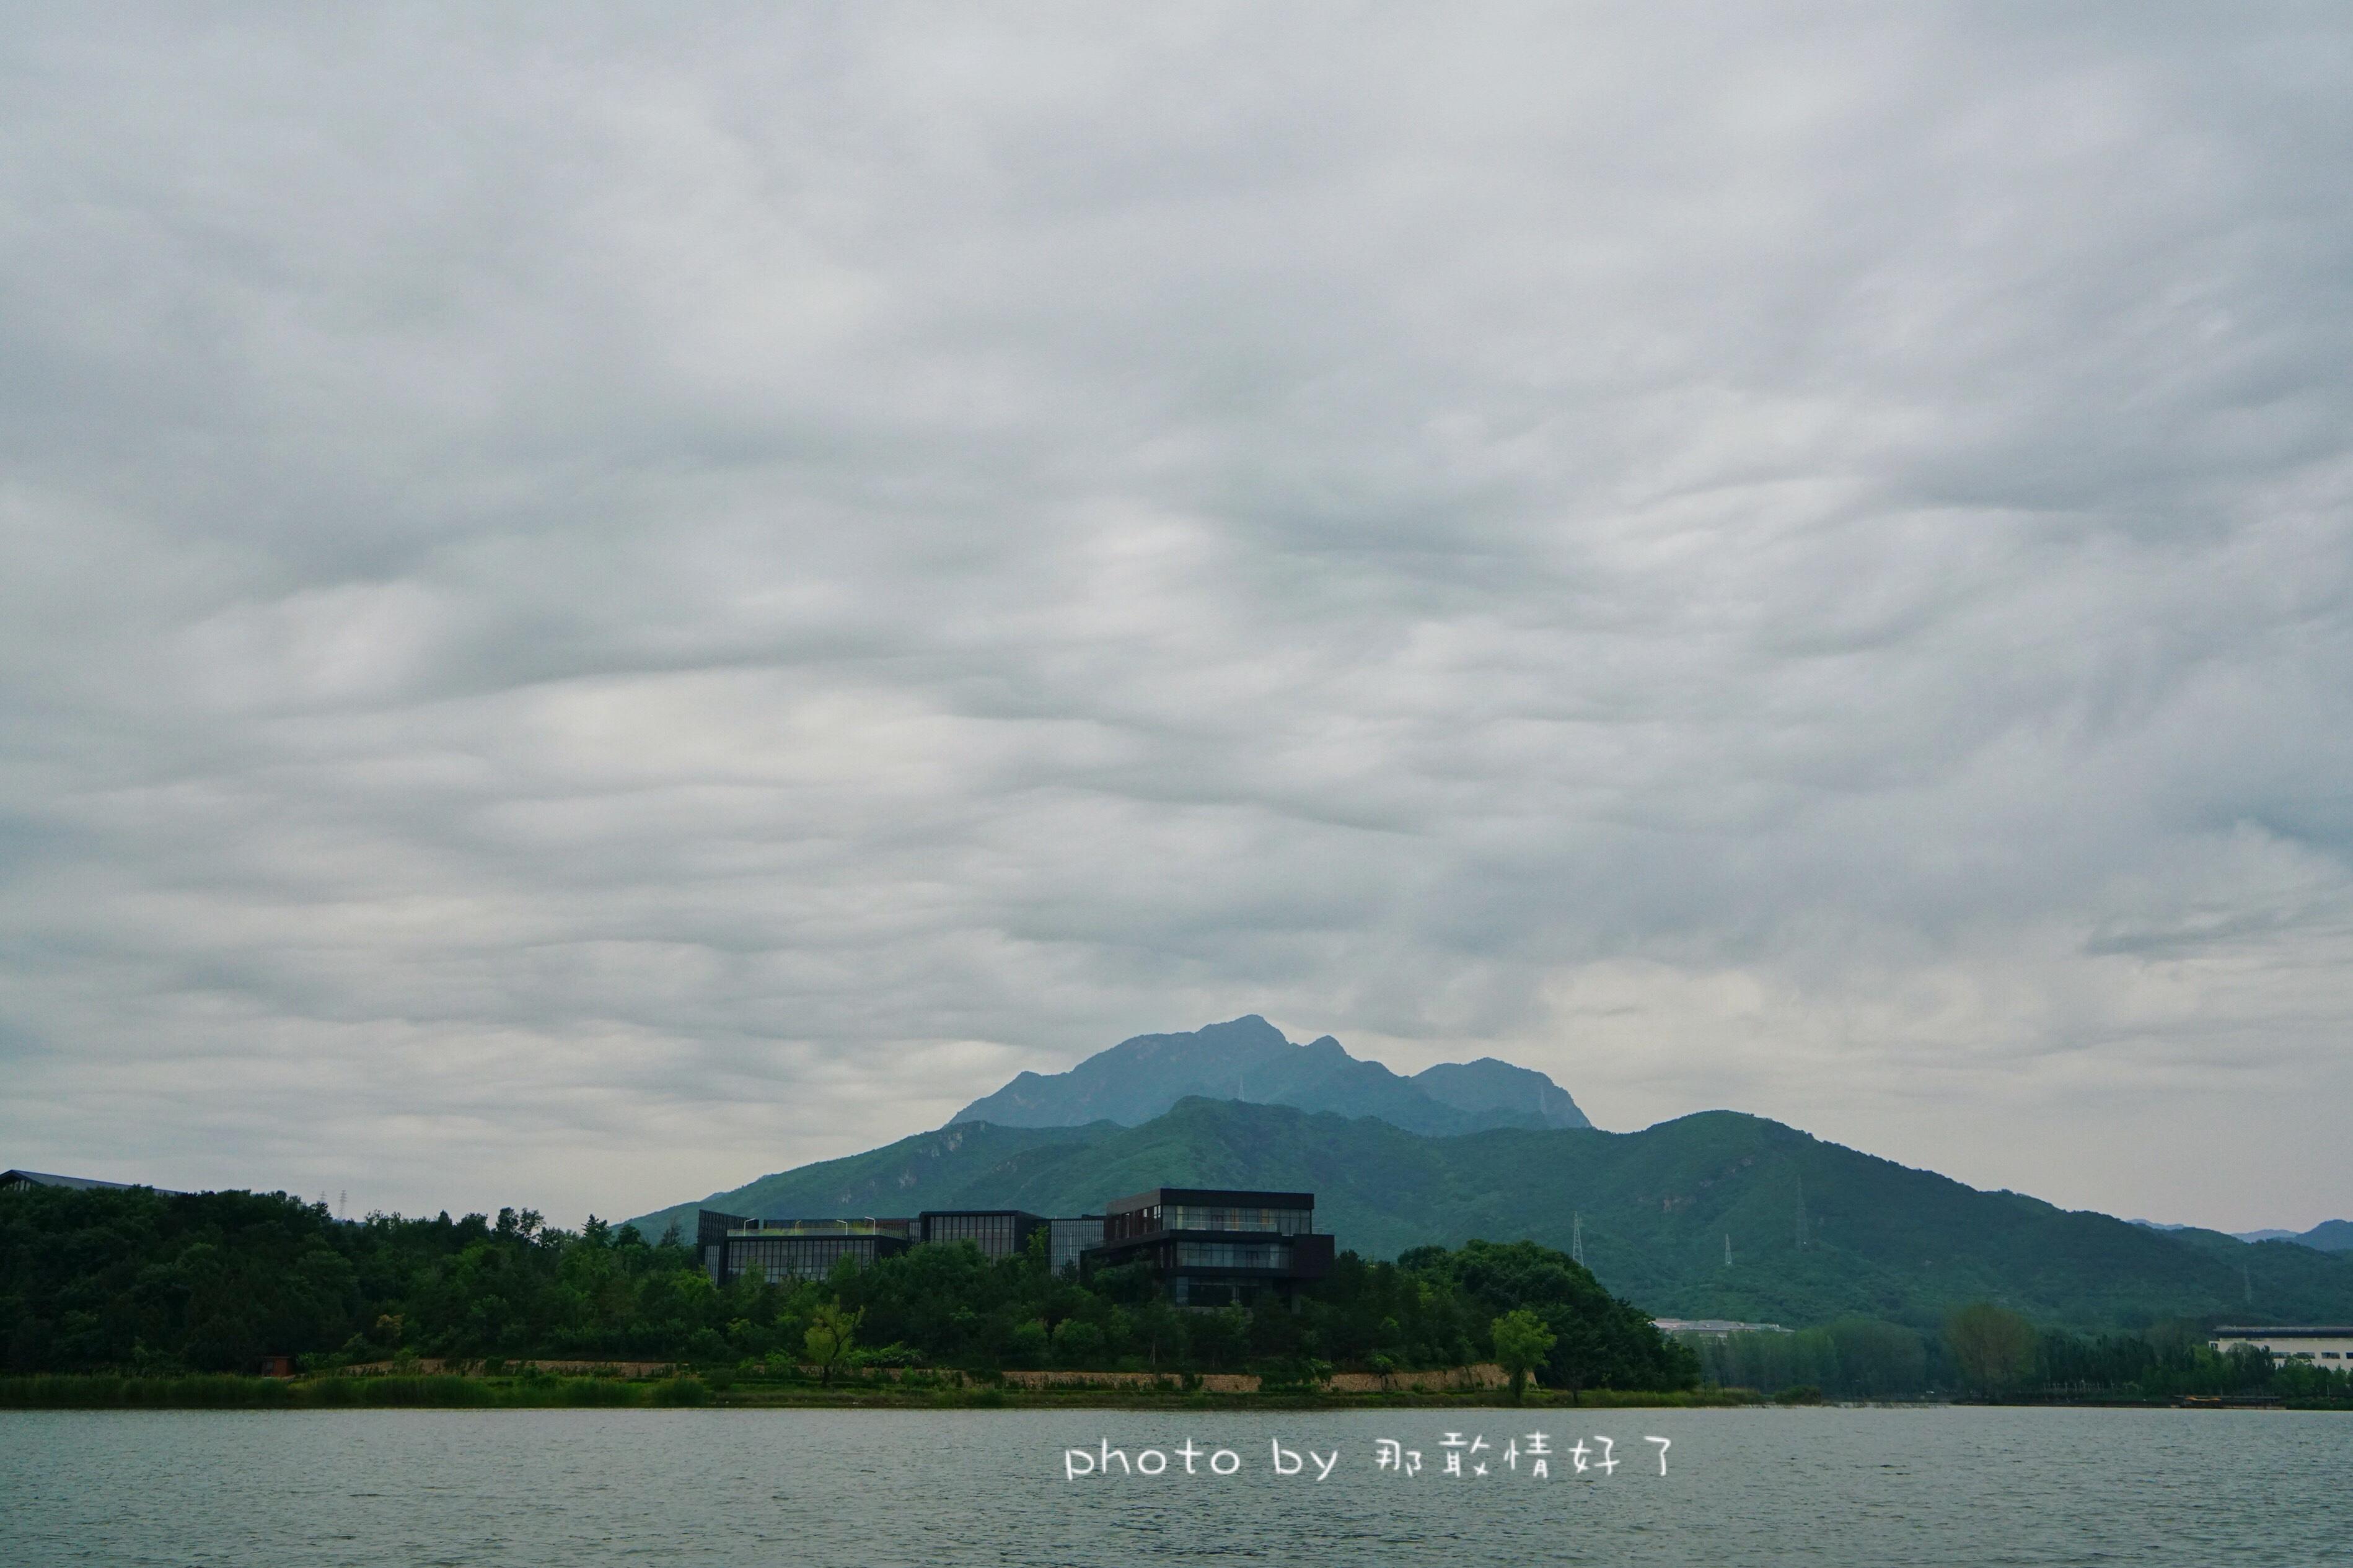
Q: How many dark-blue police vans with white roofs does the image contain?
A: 0